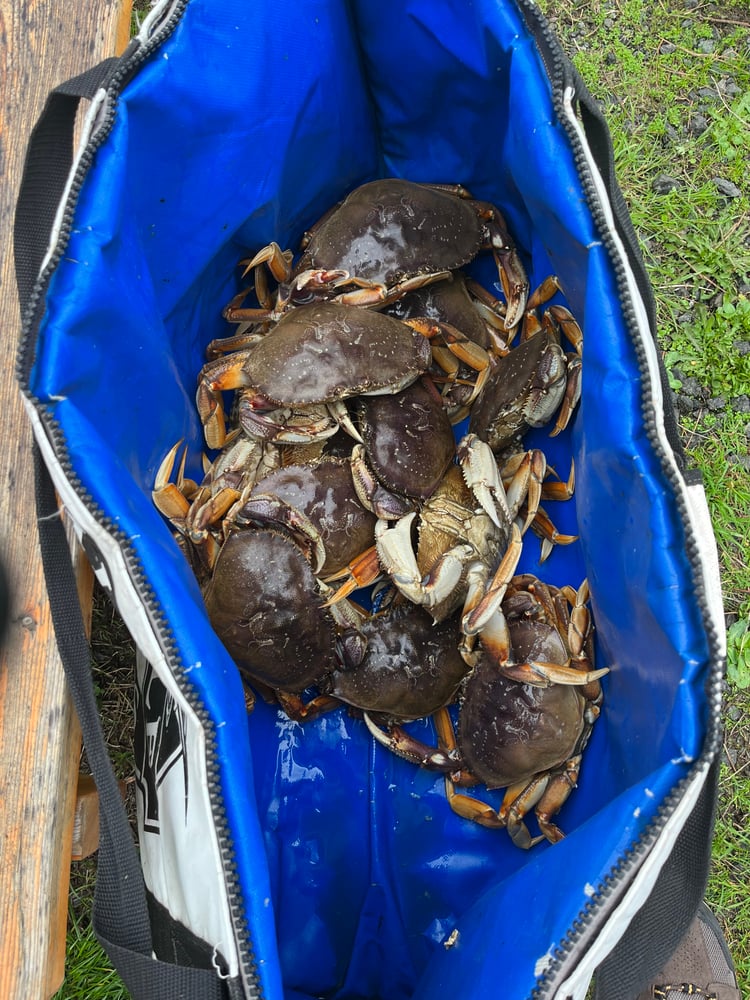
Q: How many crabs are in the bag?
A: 11